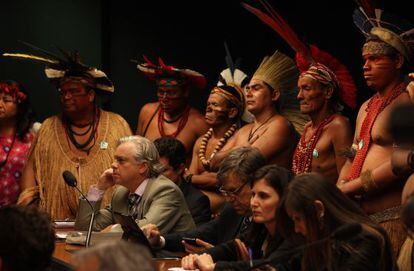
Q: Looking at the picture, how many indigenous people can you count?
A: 7